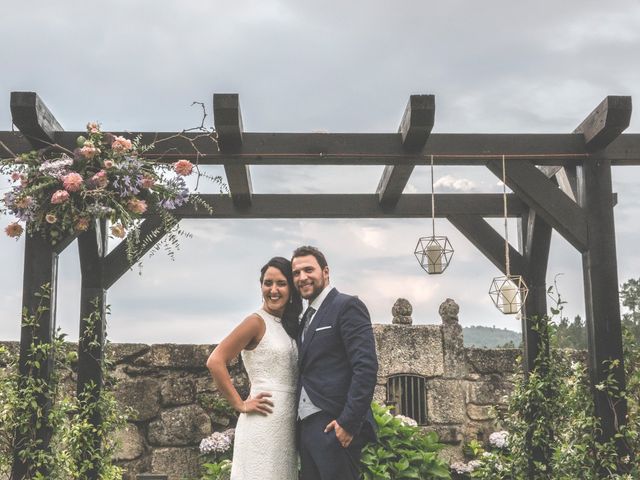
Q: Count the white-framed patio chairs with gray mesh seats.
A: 0